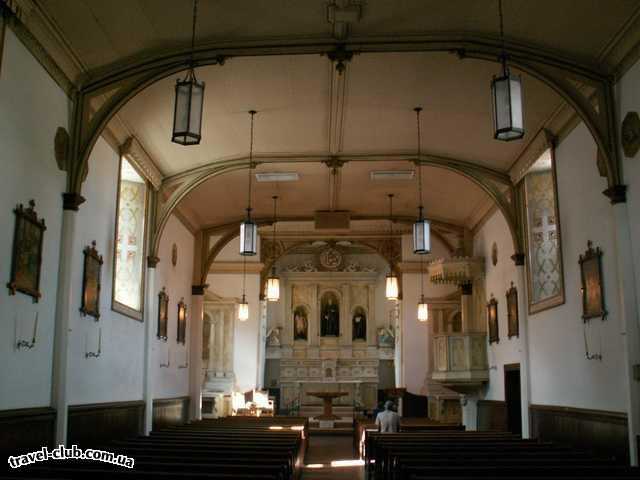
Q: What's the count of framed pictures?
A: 7